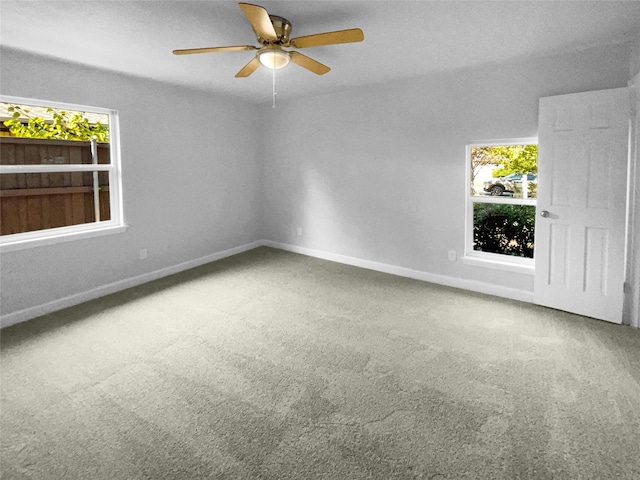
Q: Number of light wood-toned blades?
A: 5